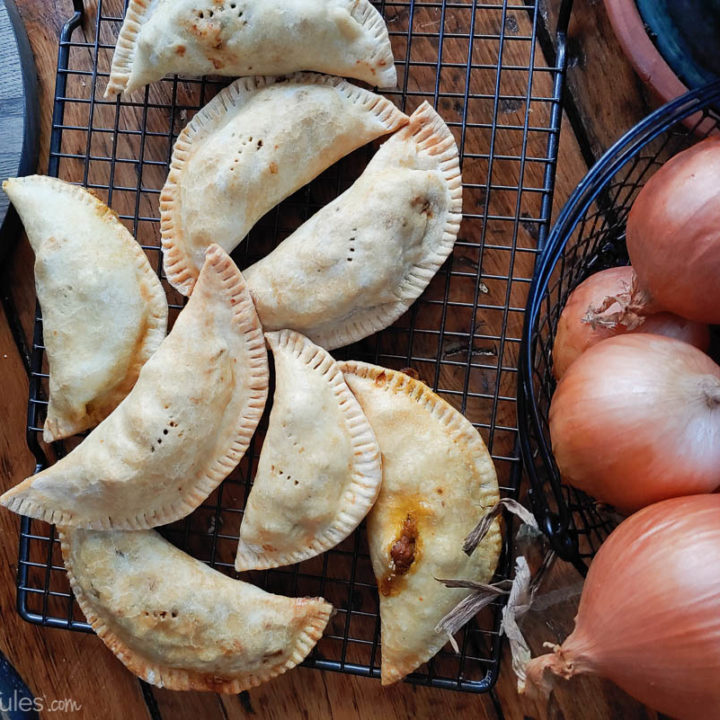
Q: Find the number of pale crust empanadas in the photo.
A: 8